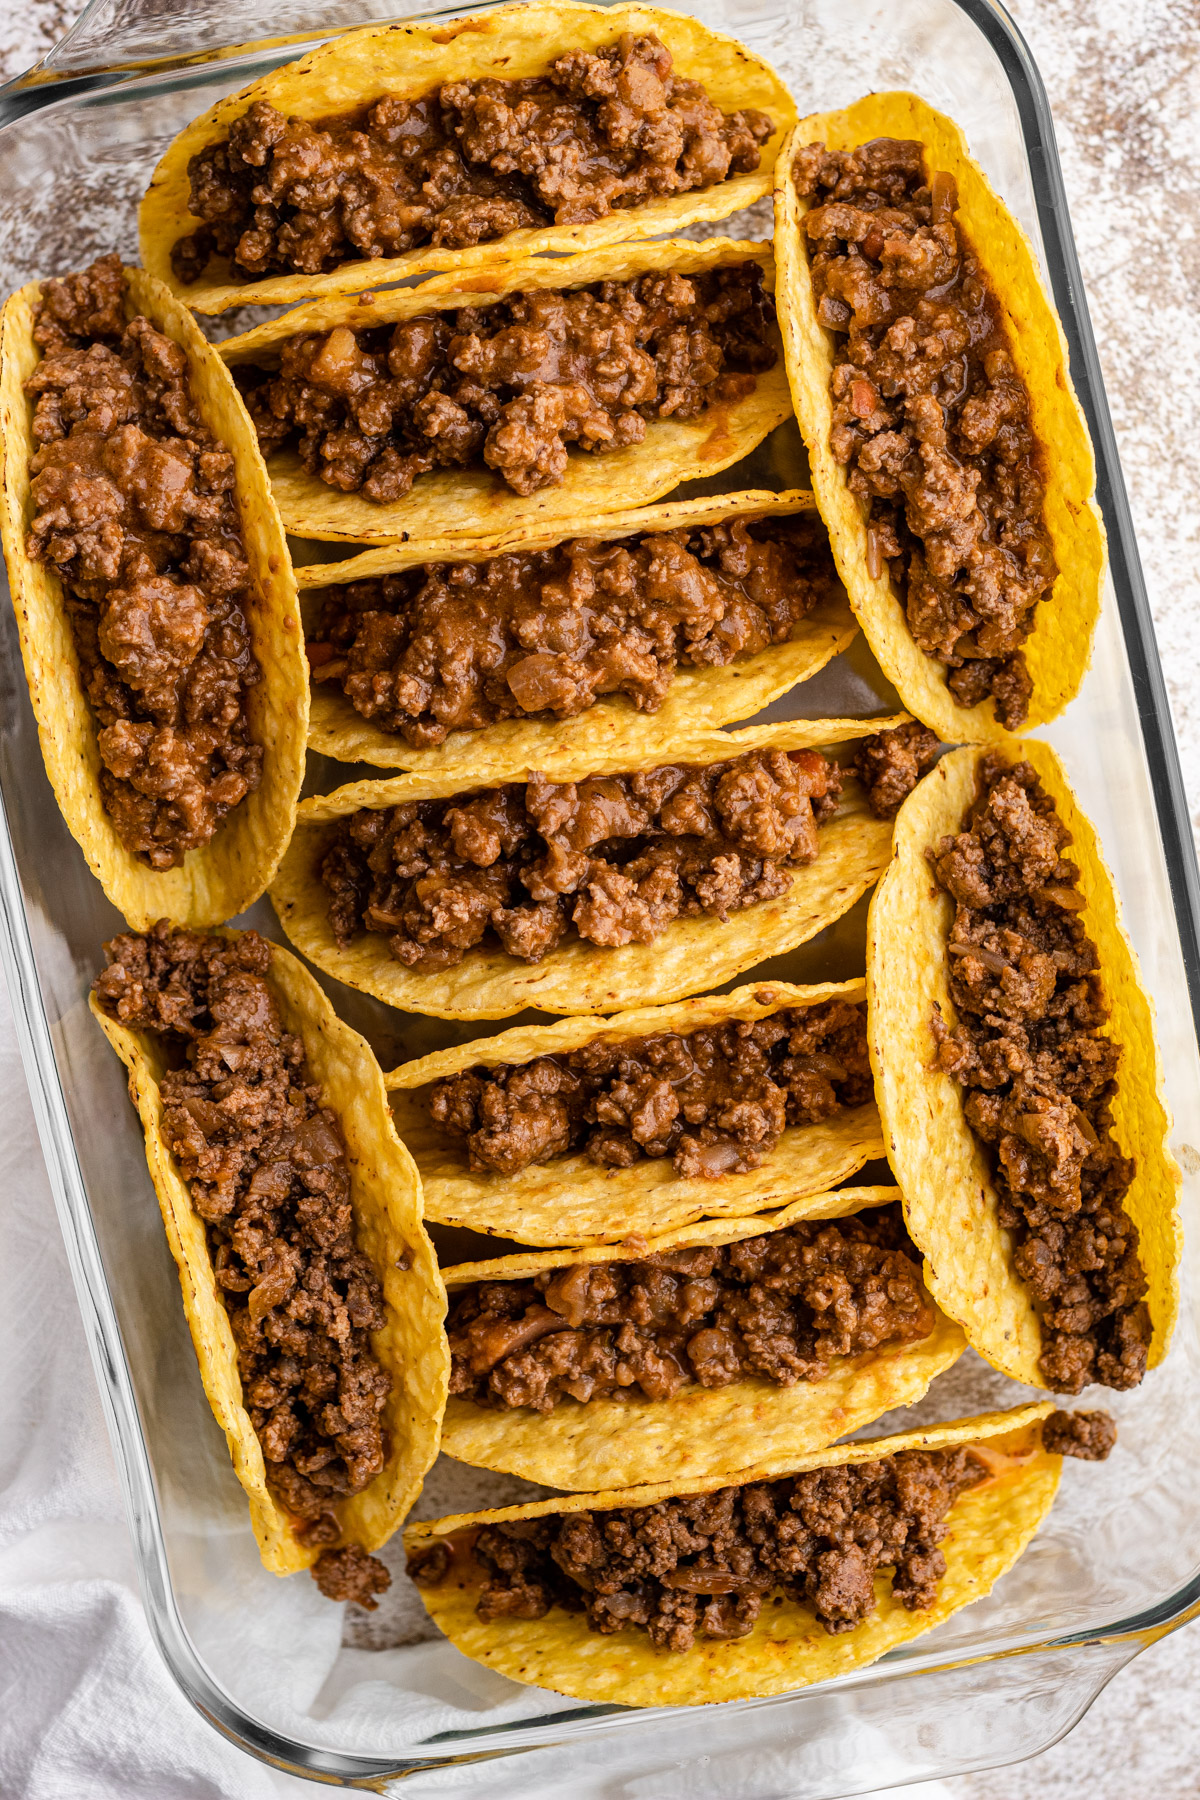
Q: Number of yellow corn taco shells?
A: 11